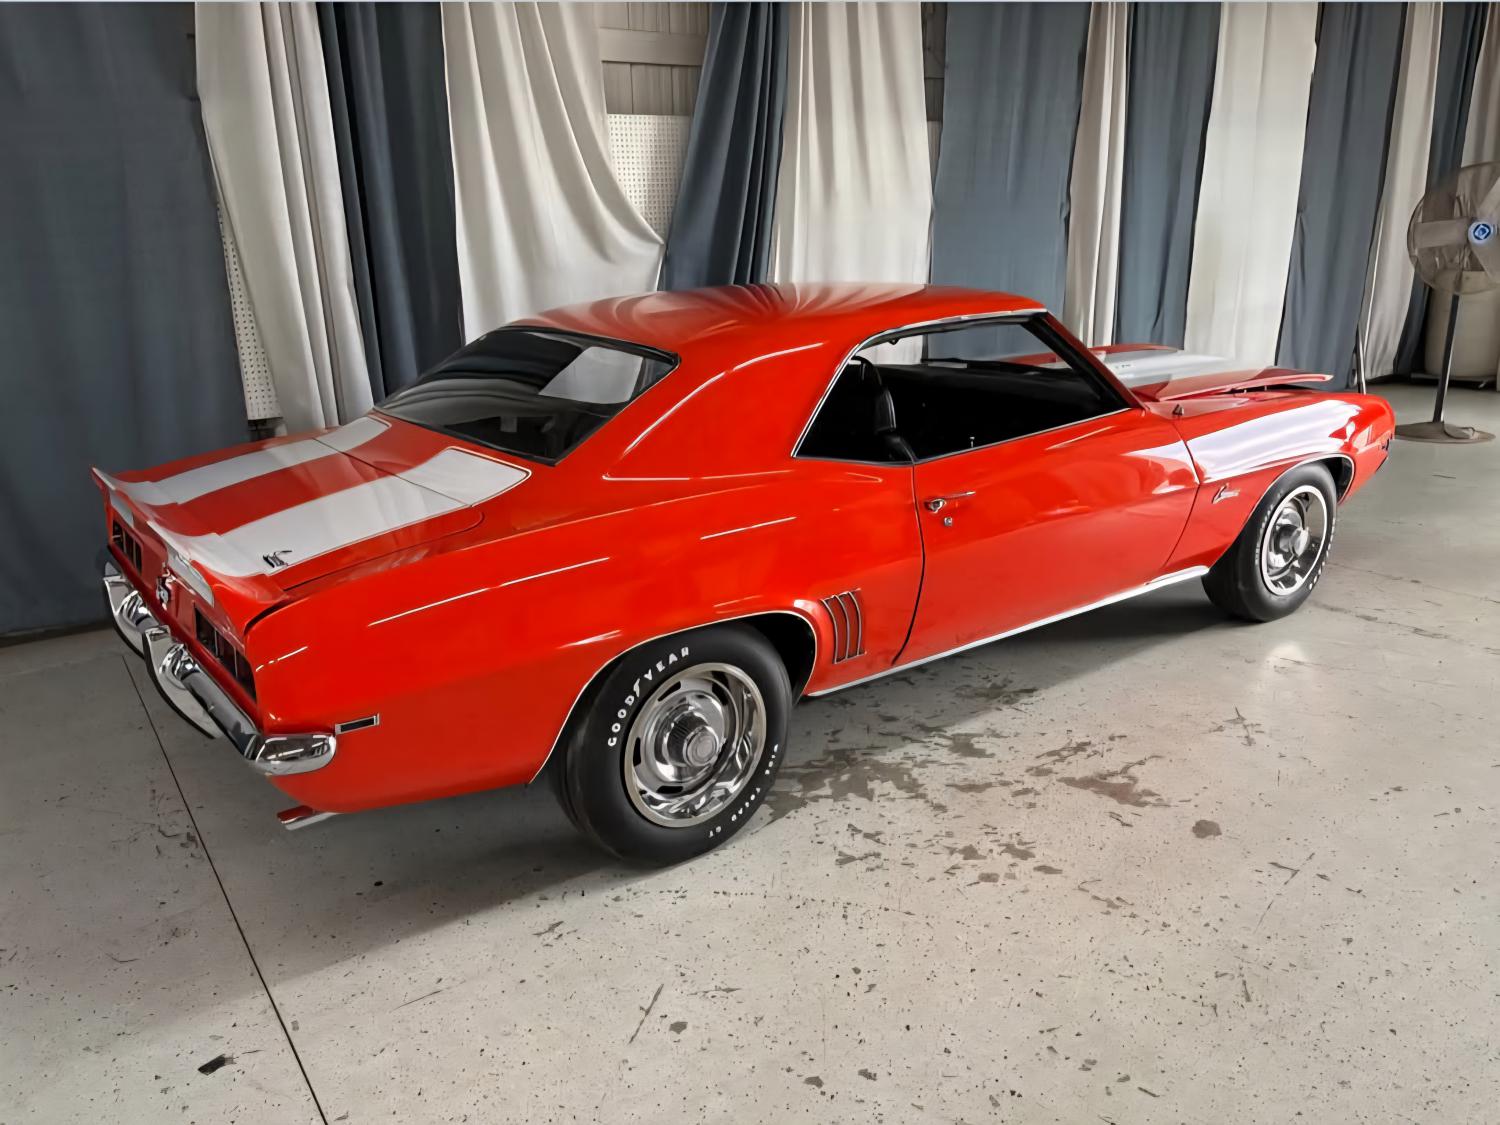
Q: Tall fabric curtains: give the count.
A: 14